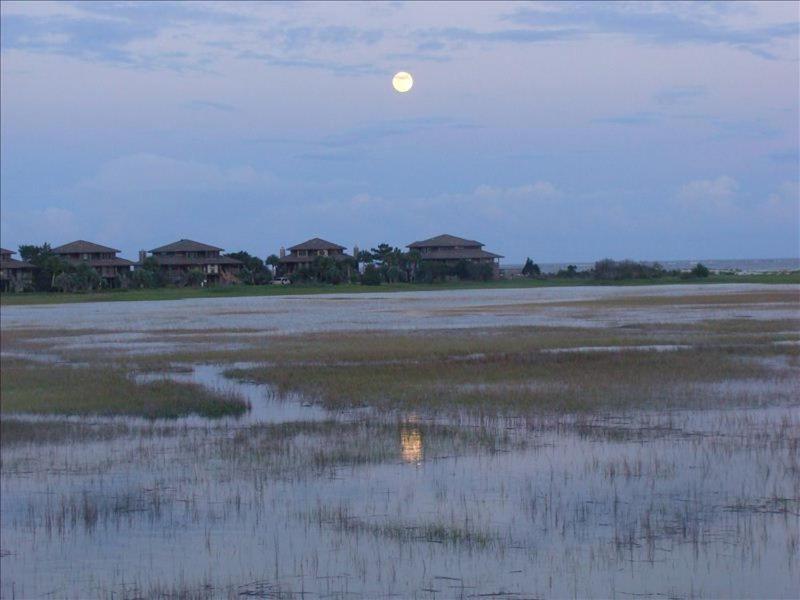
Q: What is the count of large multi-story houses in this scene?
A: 5